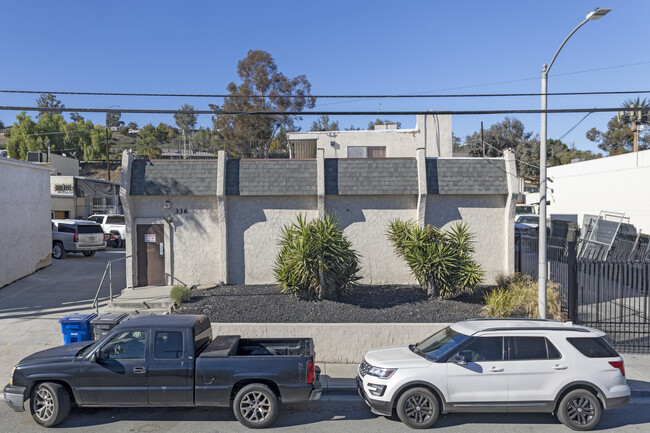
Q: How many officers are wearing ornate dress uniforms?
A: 0